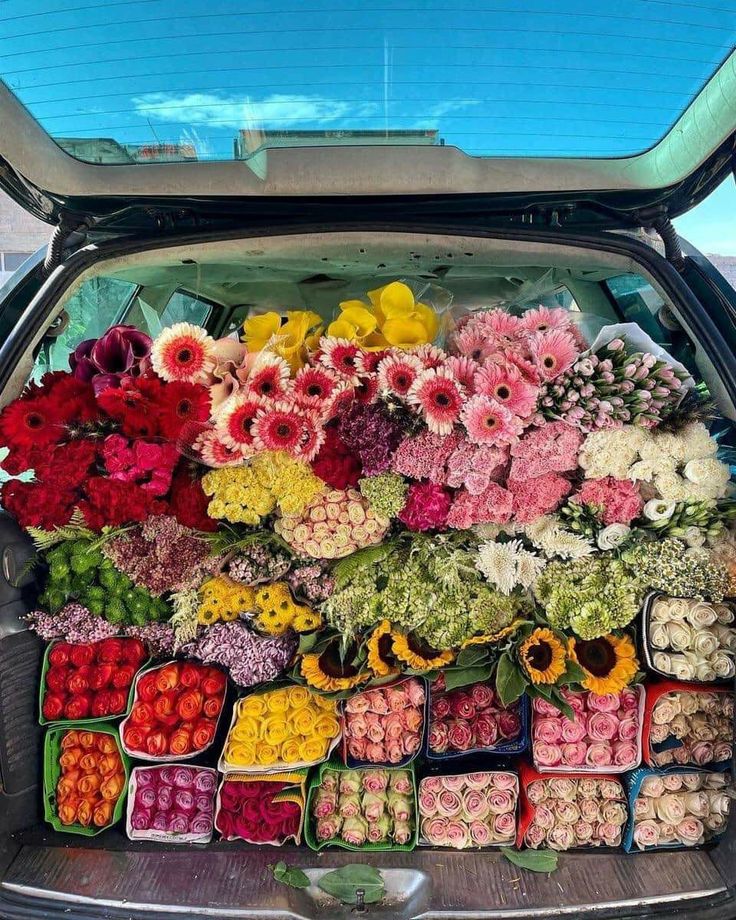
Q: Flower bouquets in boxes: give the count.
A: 15